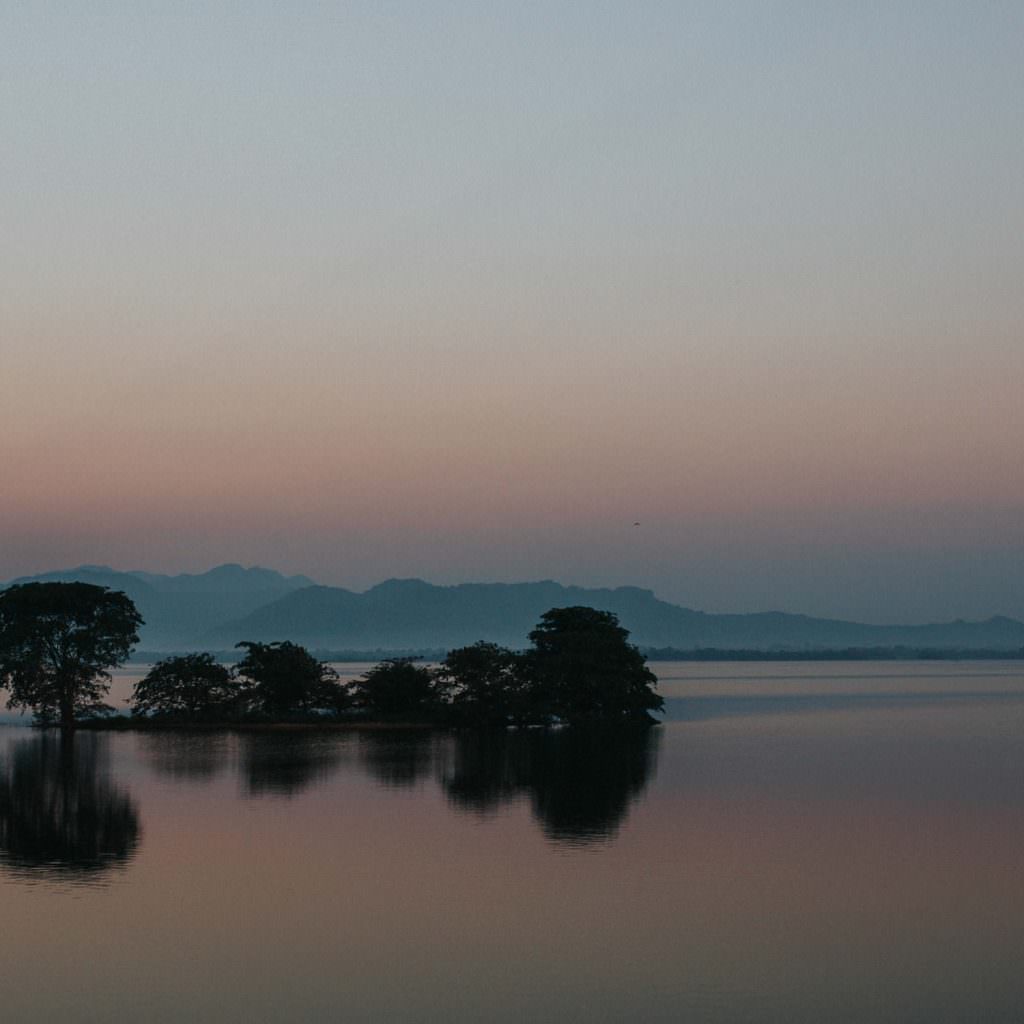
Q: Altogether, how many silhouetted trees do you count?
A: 6